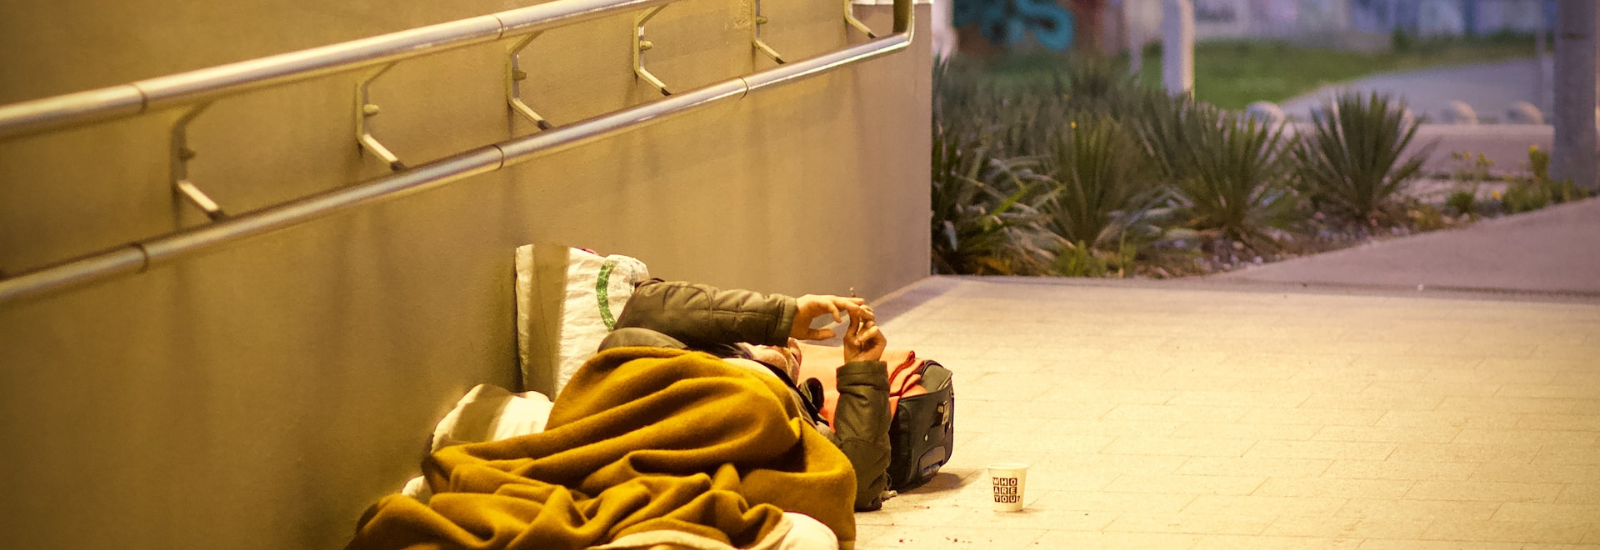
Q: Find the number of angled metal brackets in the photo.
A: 6